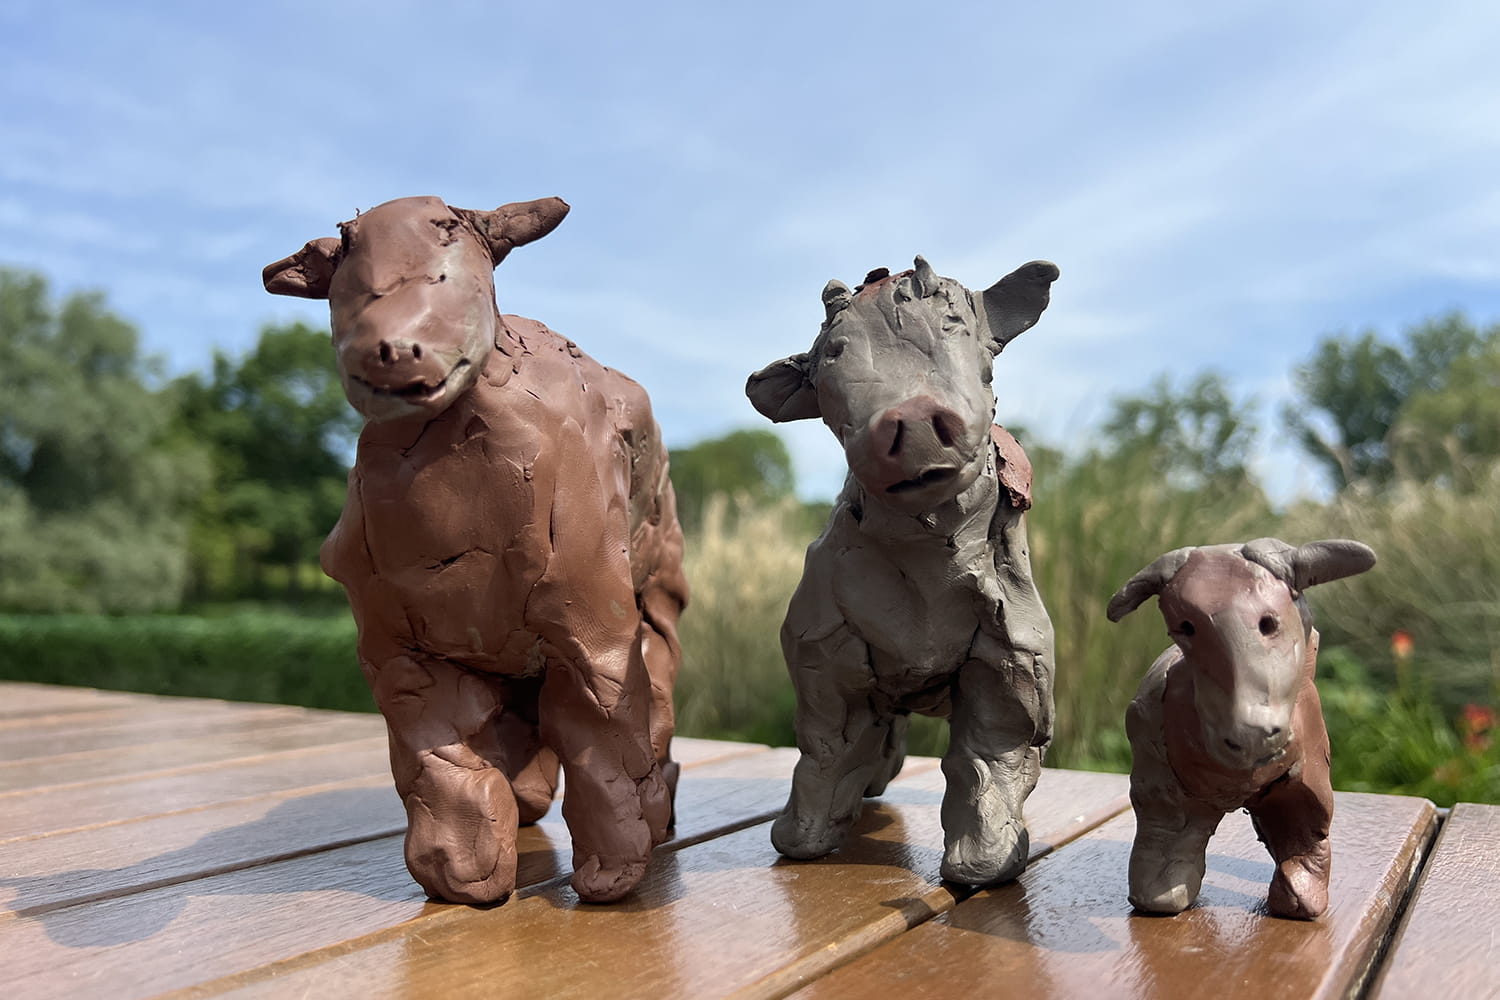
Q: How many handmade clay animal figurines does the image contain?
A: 3